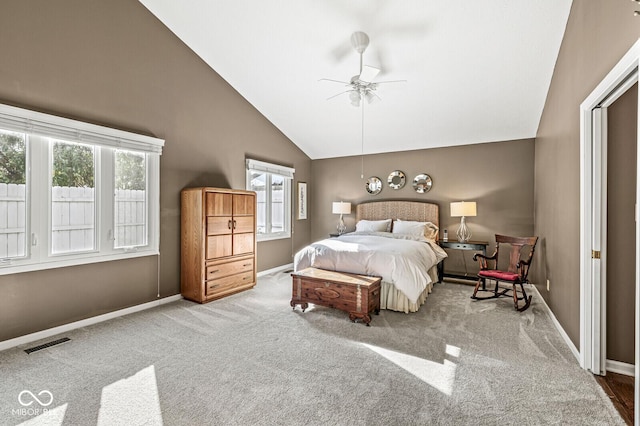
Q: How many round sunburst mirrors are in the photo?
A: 3